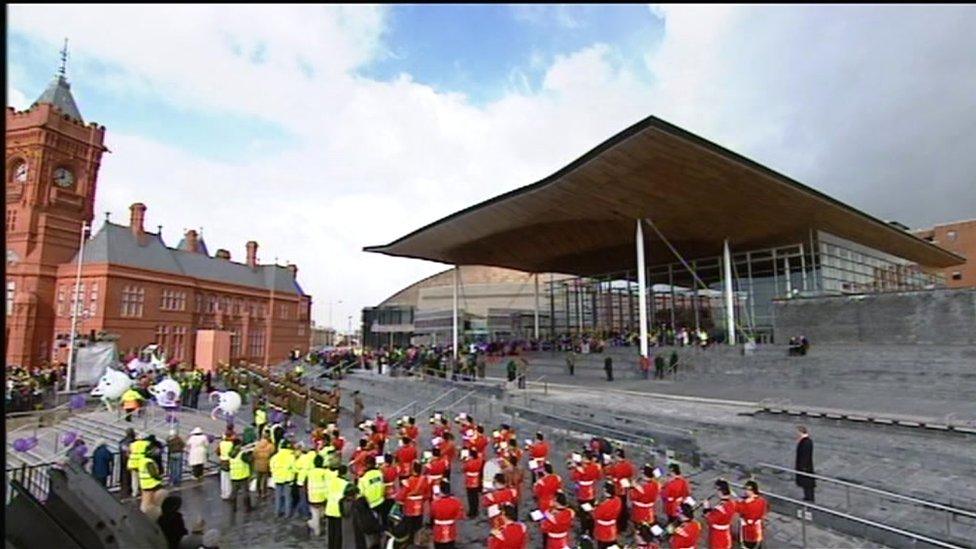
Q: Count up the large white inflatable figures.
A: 3